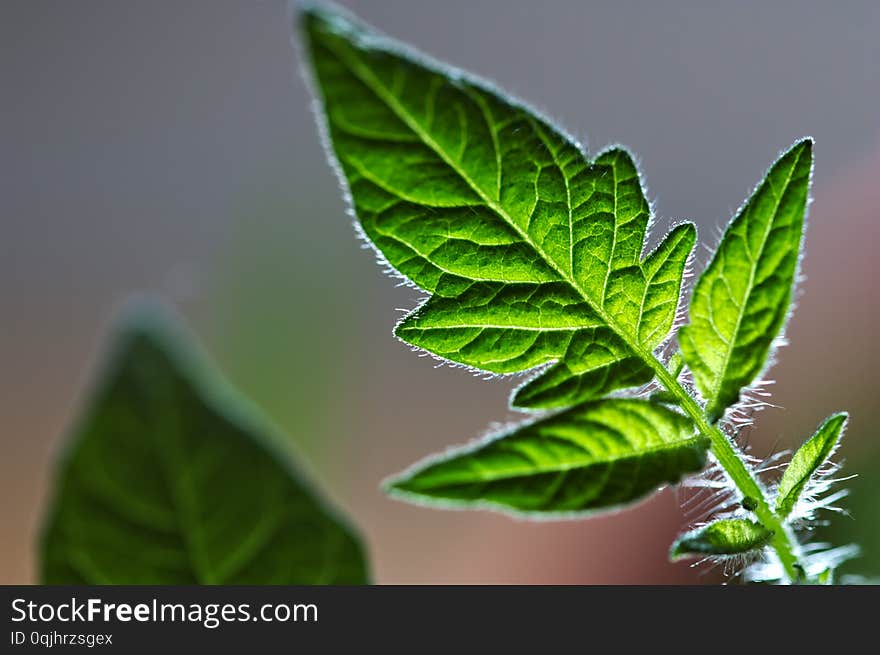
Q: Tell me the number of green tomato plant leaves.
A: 6